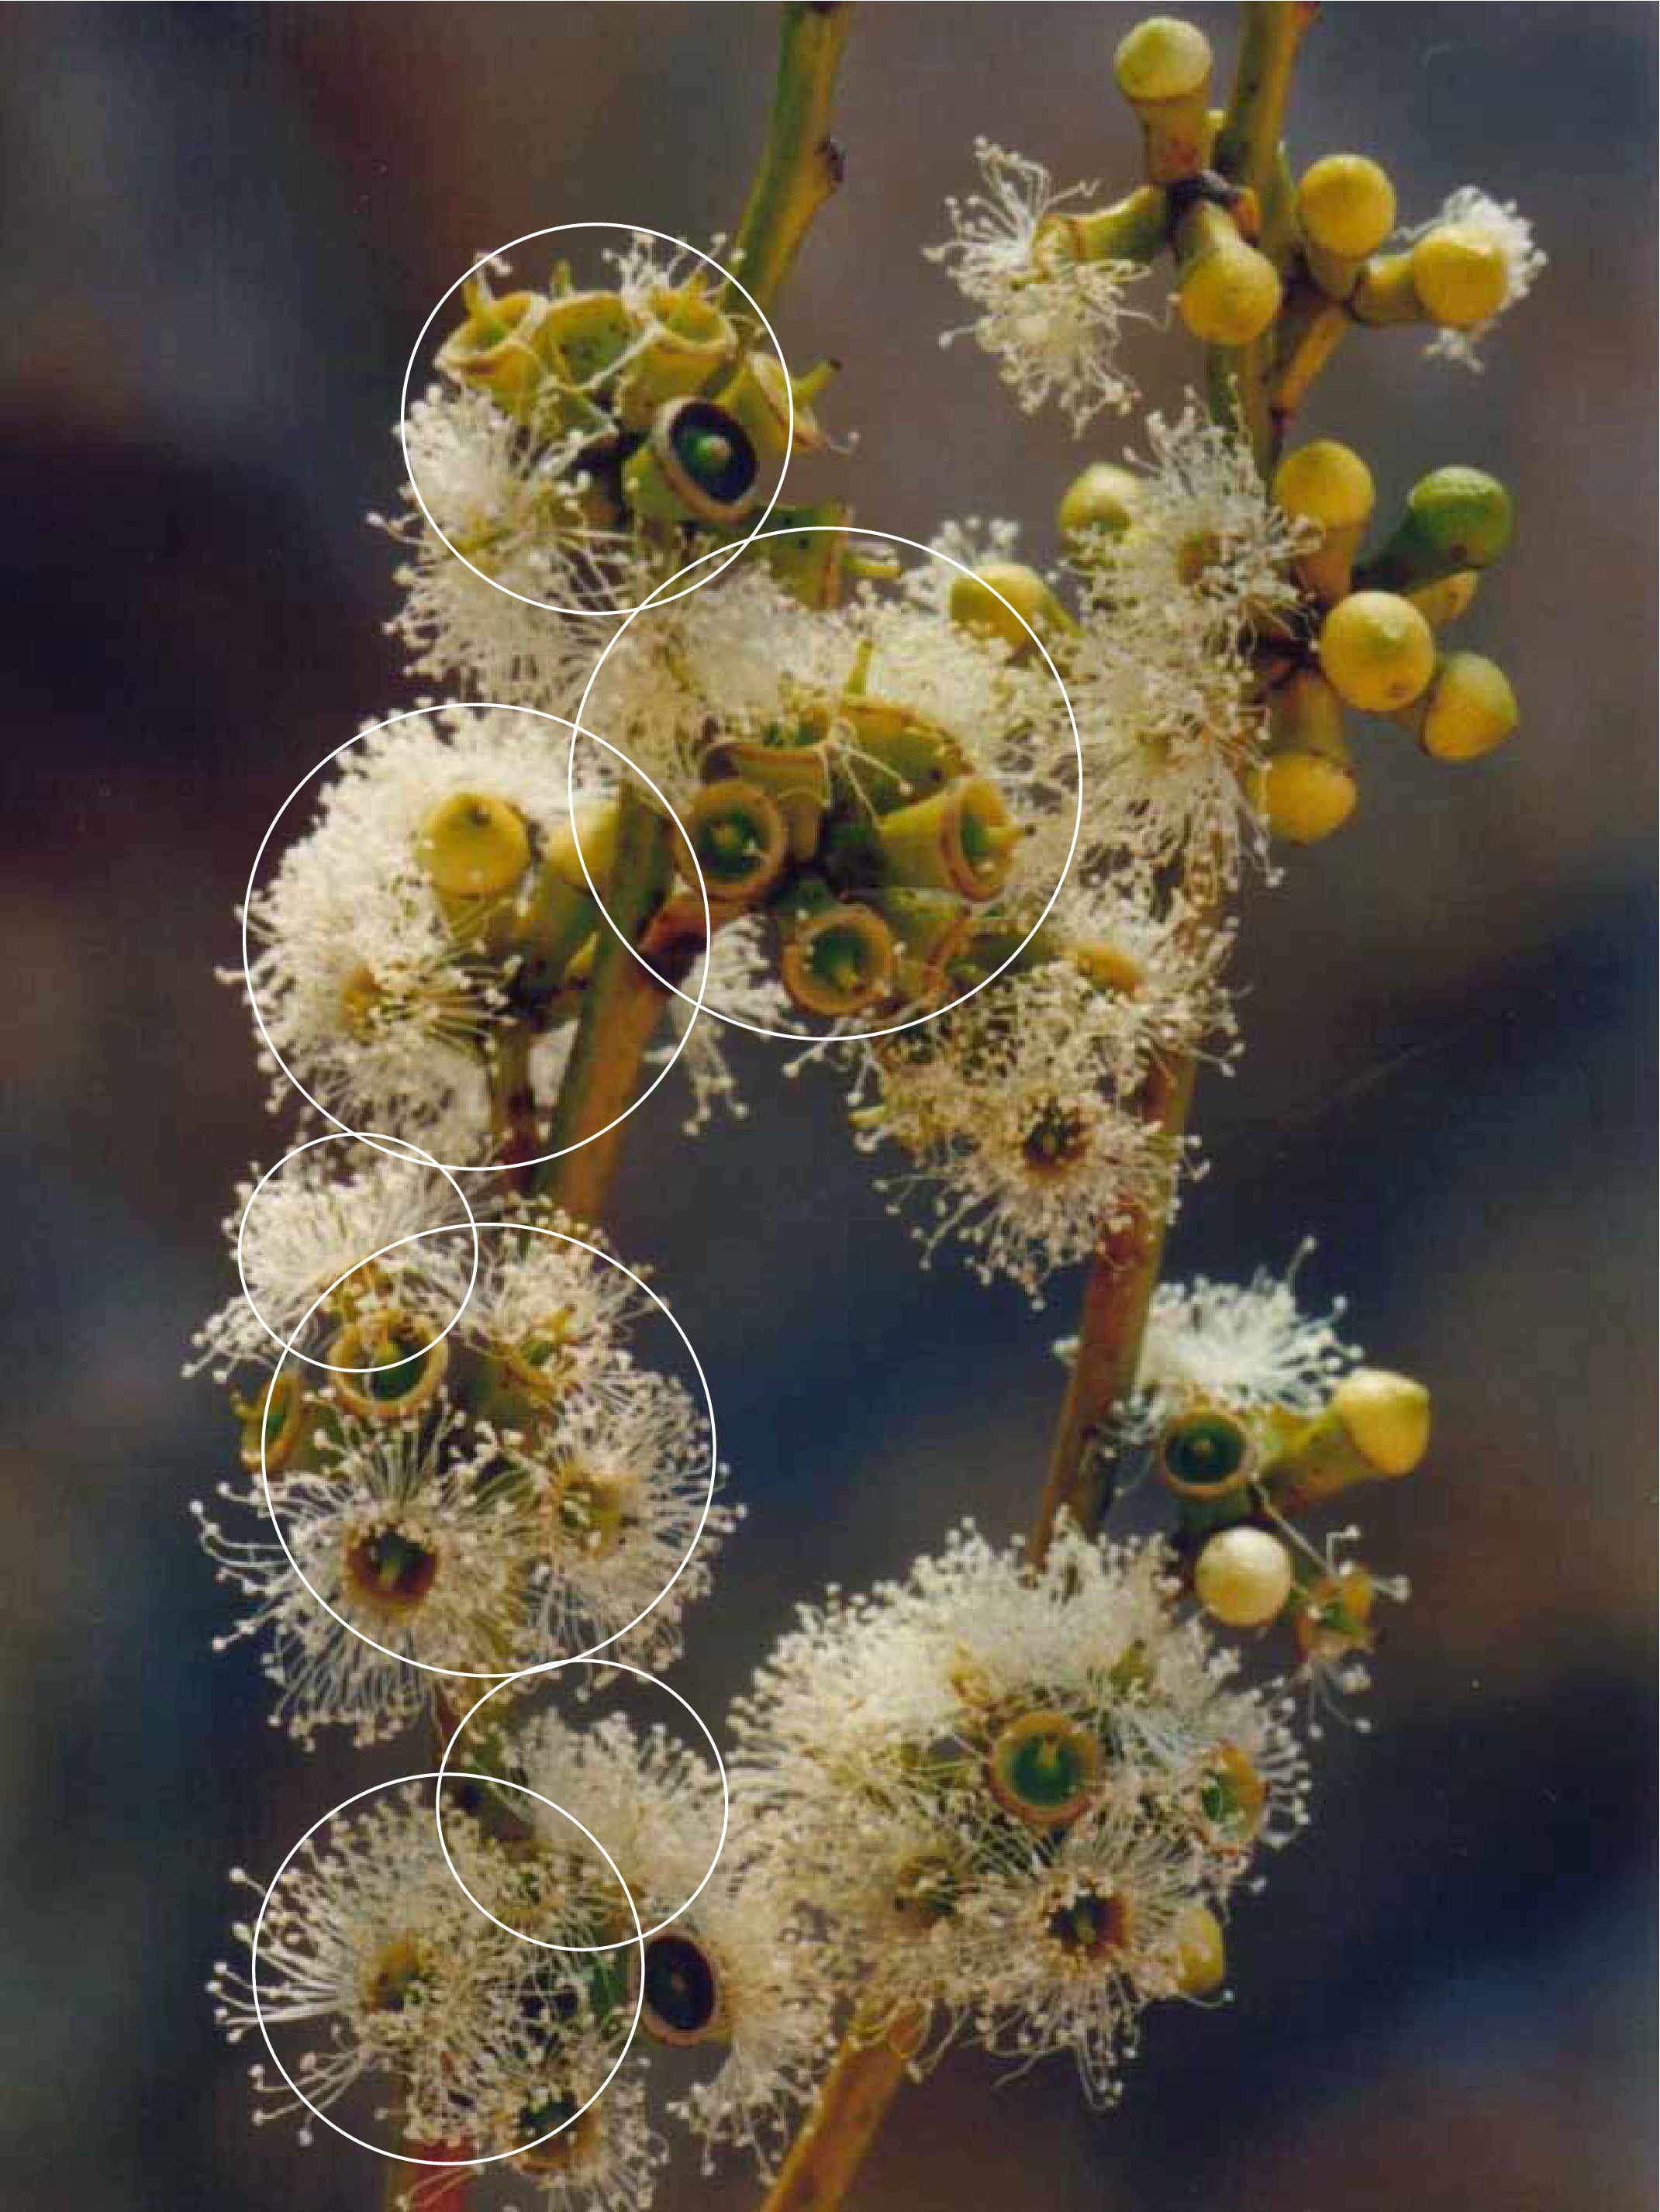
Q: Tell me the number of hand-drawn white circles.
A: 7